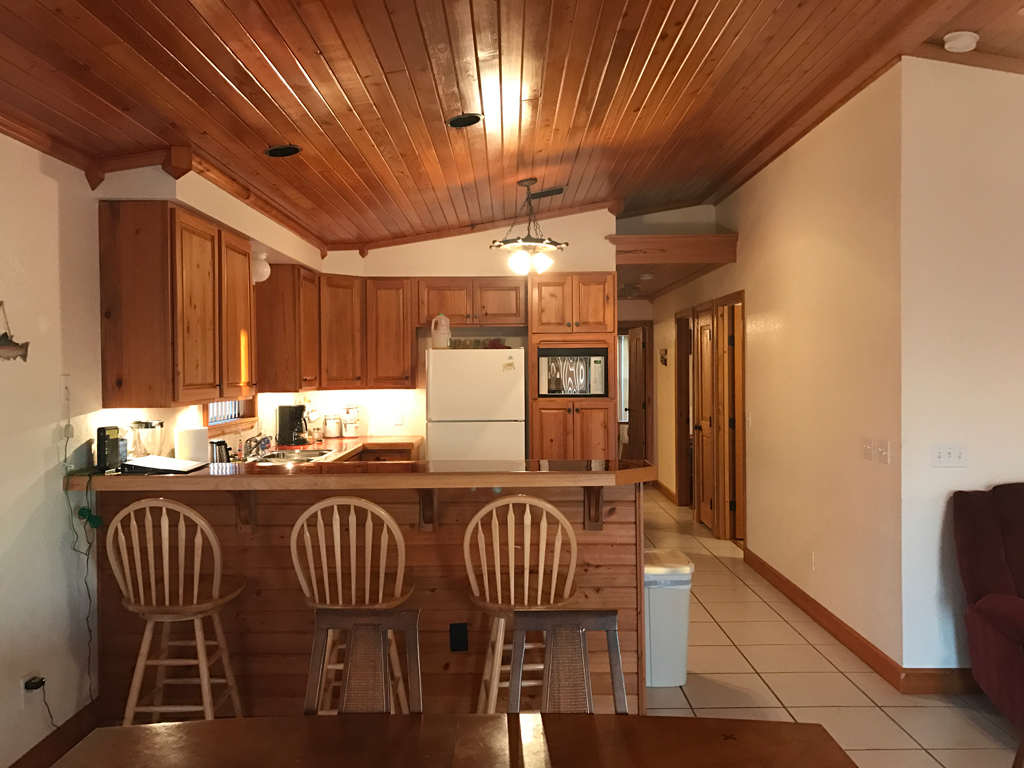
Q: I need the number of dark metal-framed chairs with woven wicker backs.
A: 2